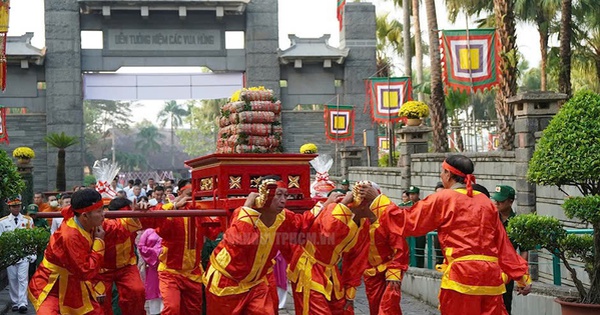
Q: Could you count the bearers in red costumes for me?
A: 7